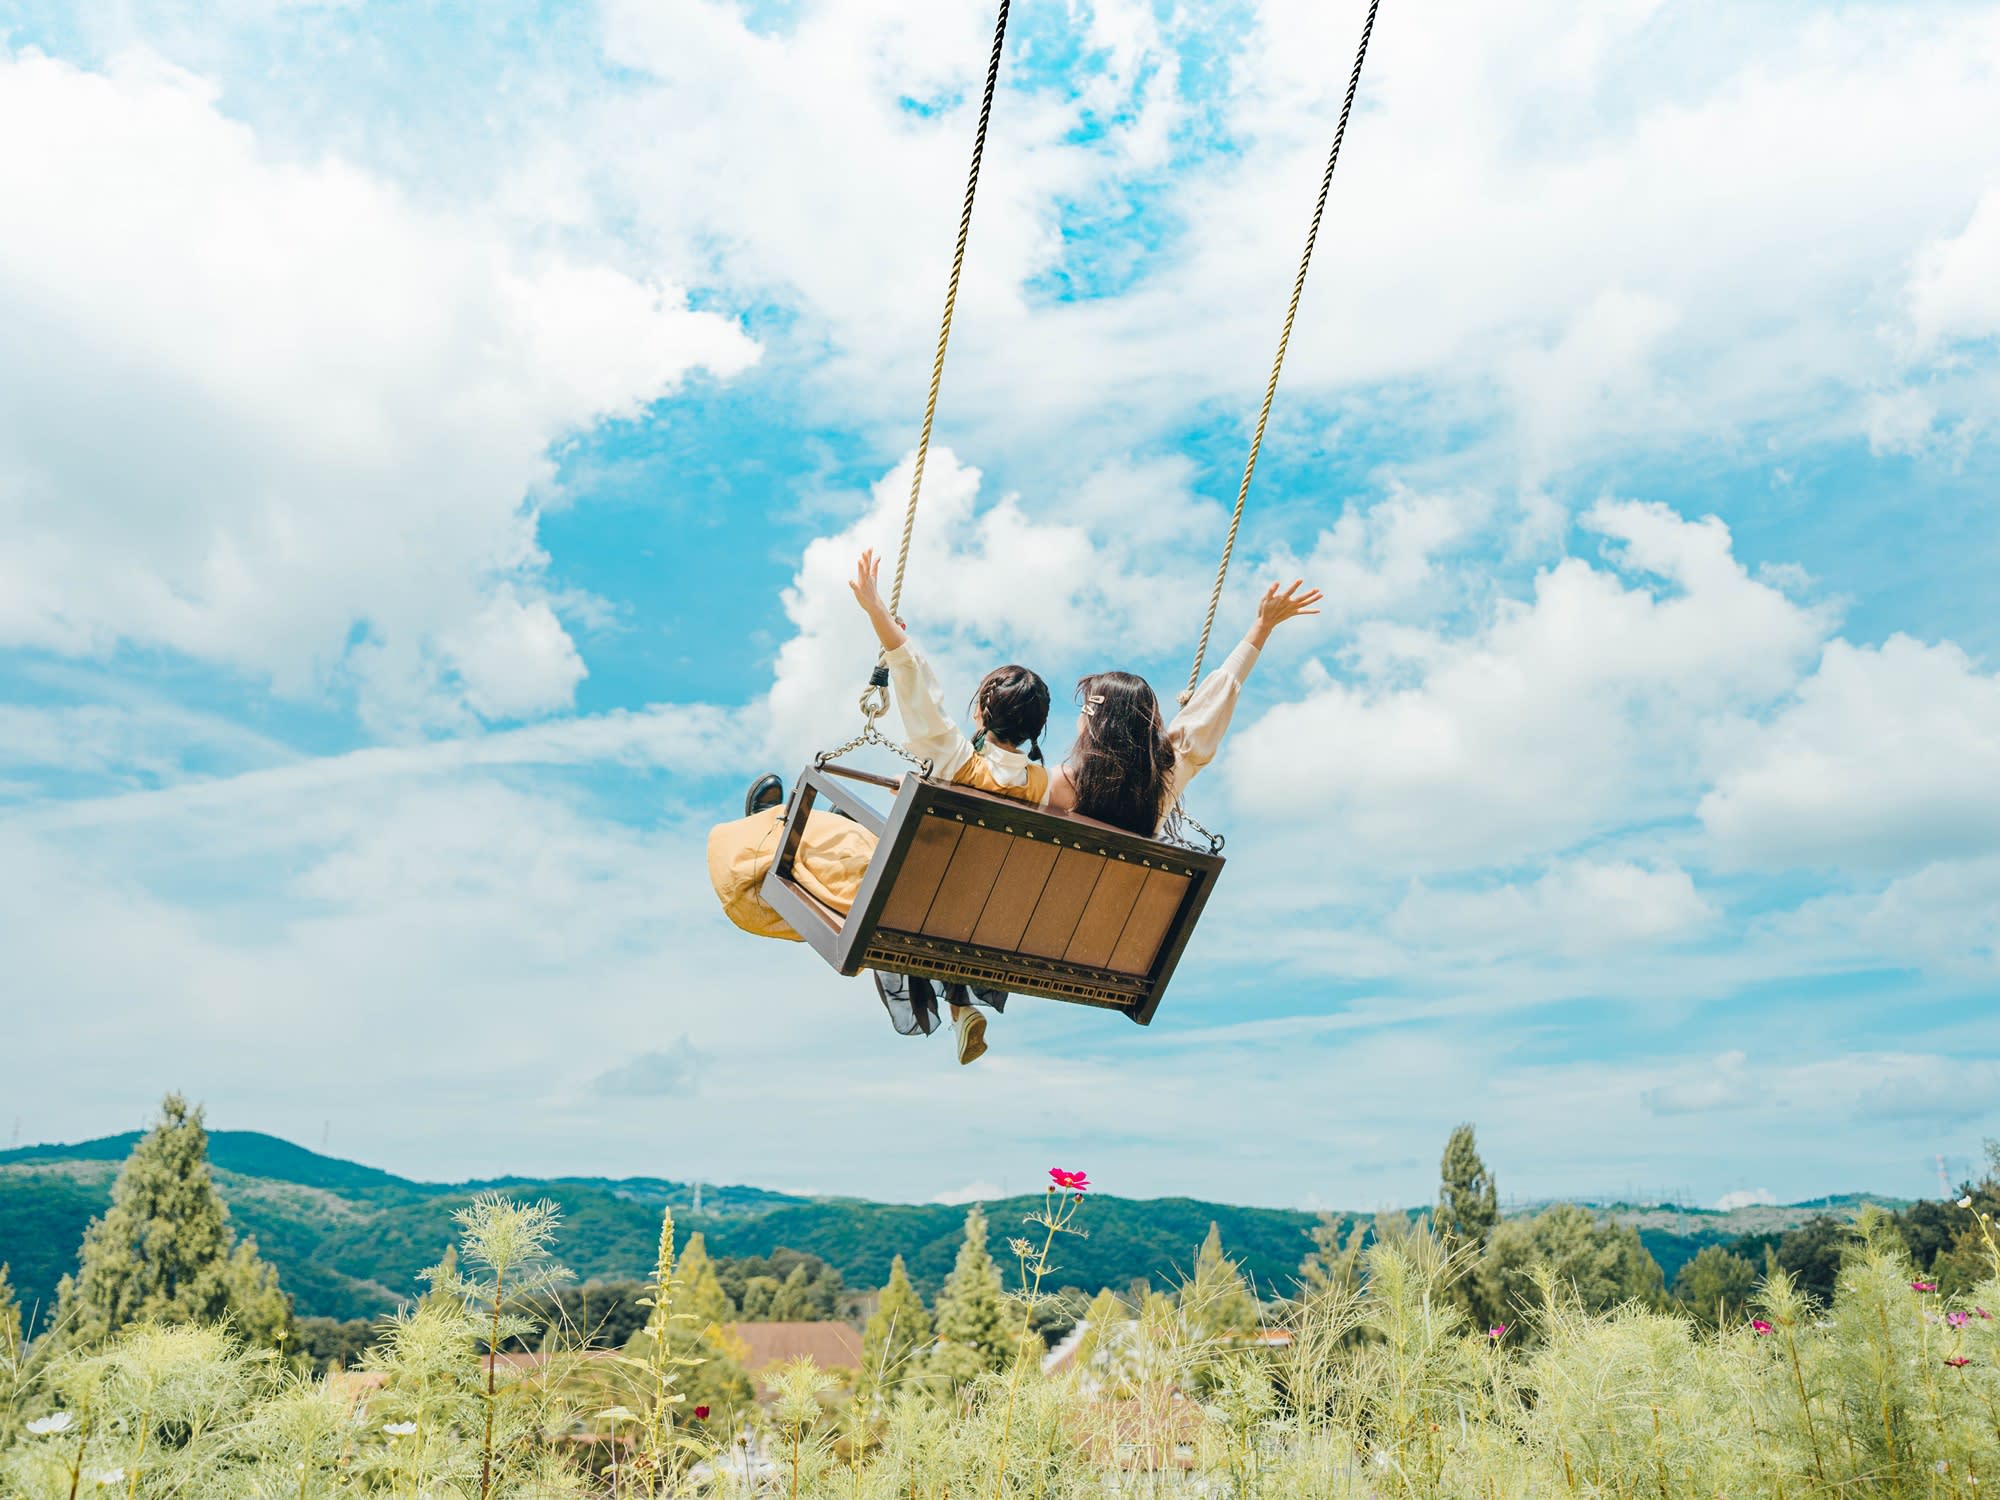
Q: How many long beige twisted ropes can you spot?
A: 2